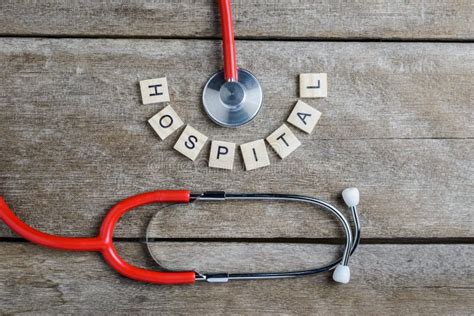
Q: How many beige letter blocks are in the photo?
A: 8